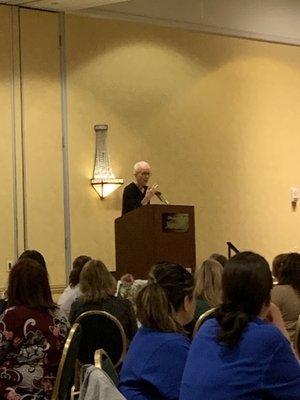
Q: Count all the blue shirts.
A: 2